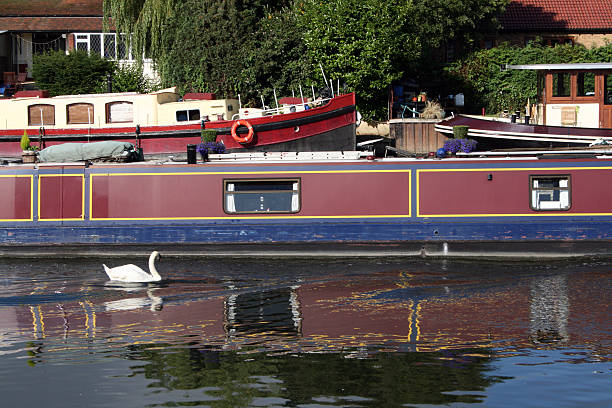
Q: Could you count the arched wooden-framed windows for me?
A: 3